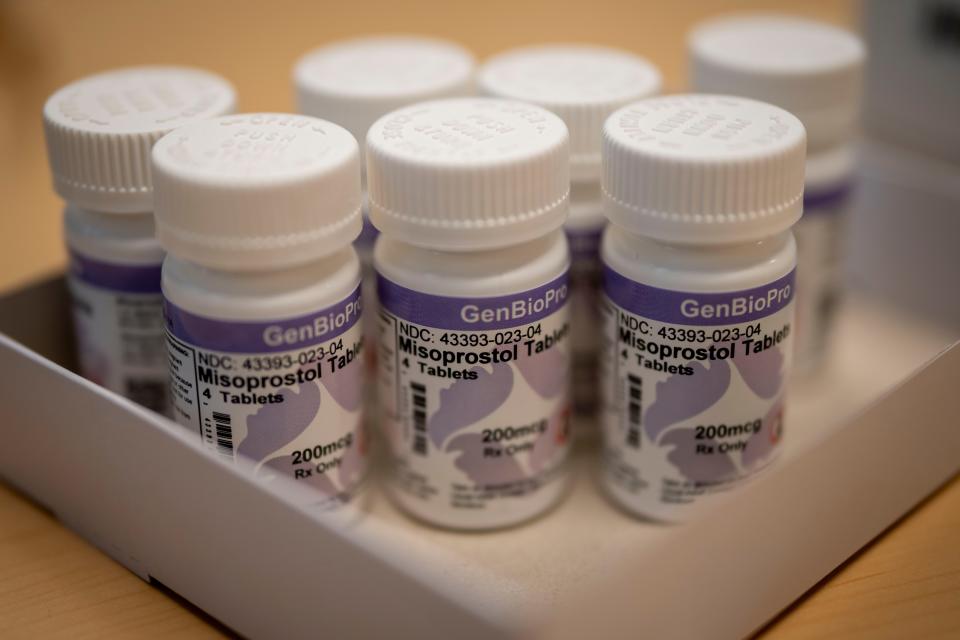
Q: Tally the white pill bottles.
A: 7